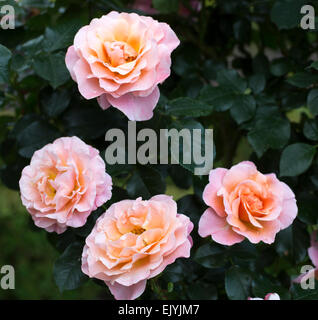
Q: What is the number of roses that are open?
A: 4